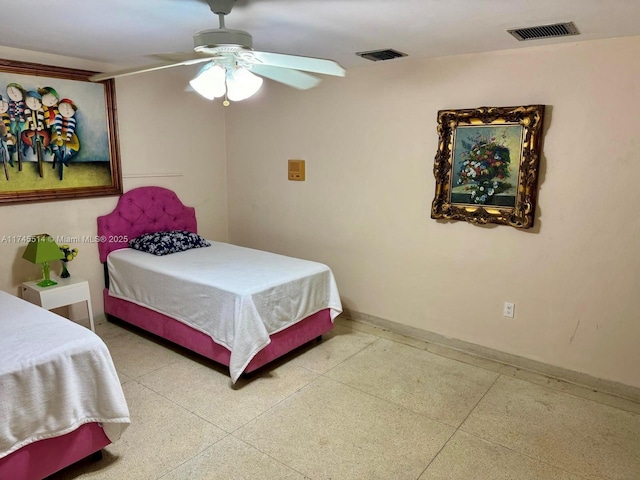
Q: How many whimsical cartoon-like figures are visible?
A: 5